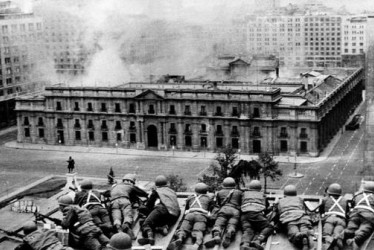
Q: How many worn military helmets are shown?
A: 12